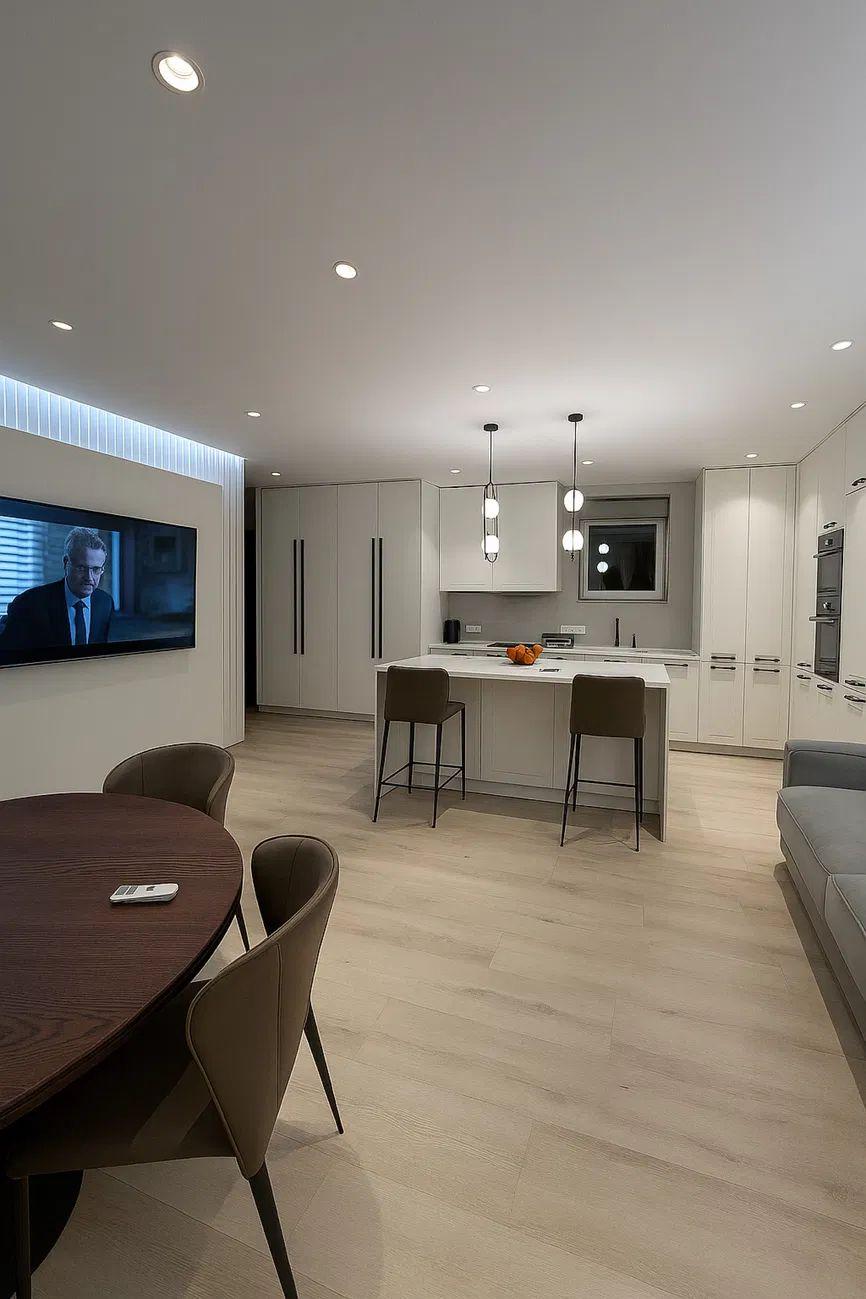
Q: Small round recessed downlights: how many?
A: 11